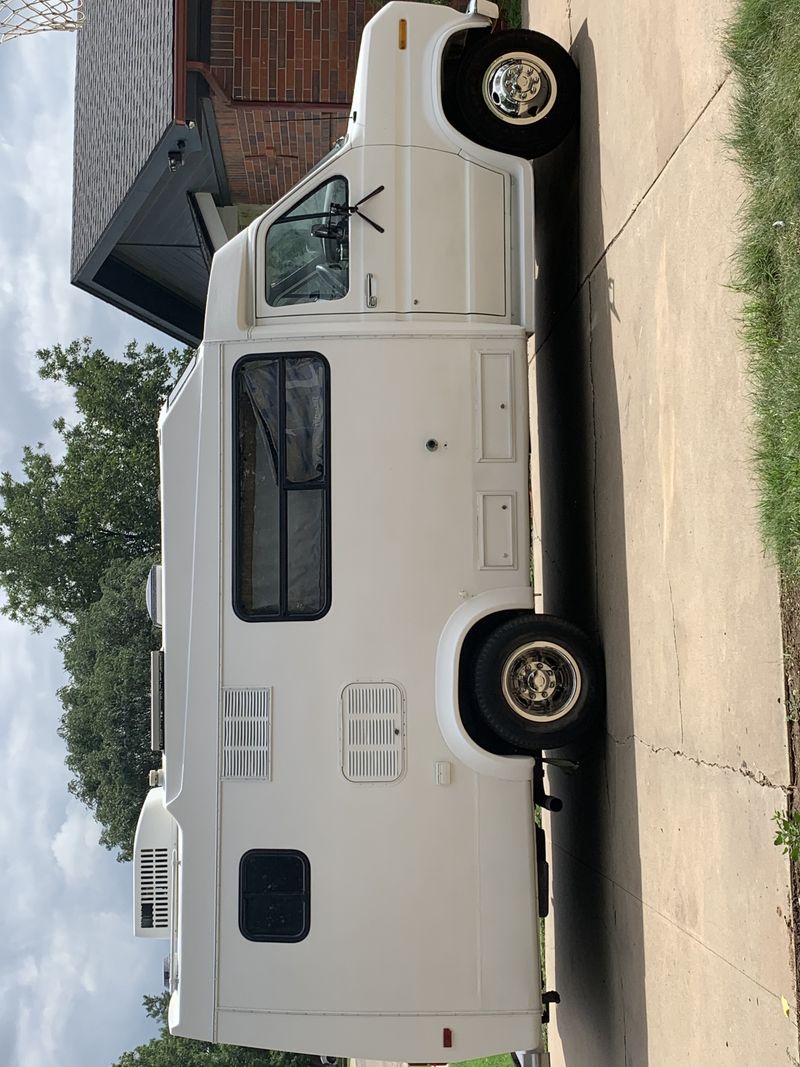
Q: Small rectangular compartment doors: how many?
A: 2